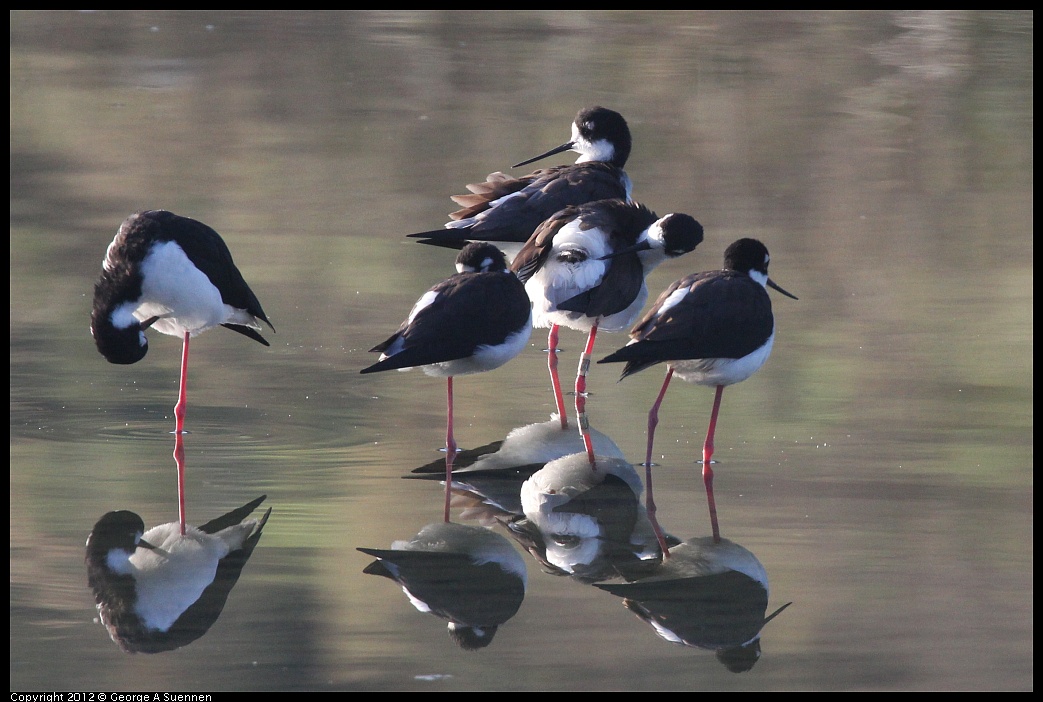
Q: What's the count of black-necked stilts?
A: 5